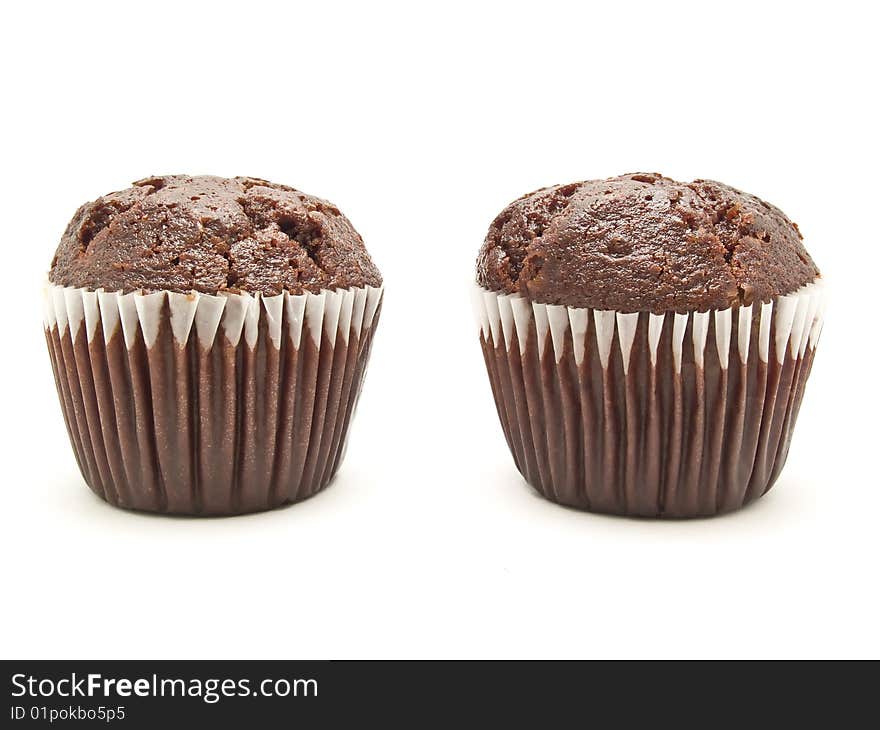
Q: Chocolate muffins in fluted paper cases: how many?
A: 2